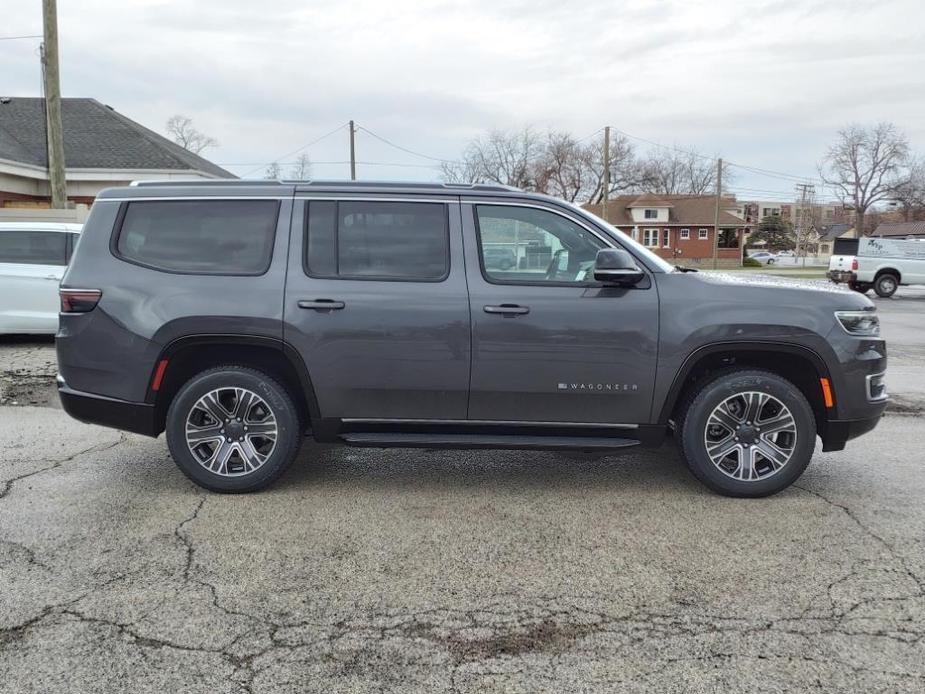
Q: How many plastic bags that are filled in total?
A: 0